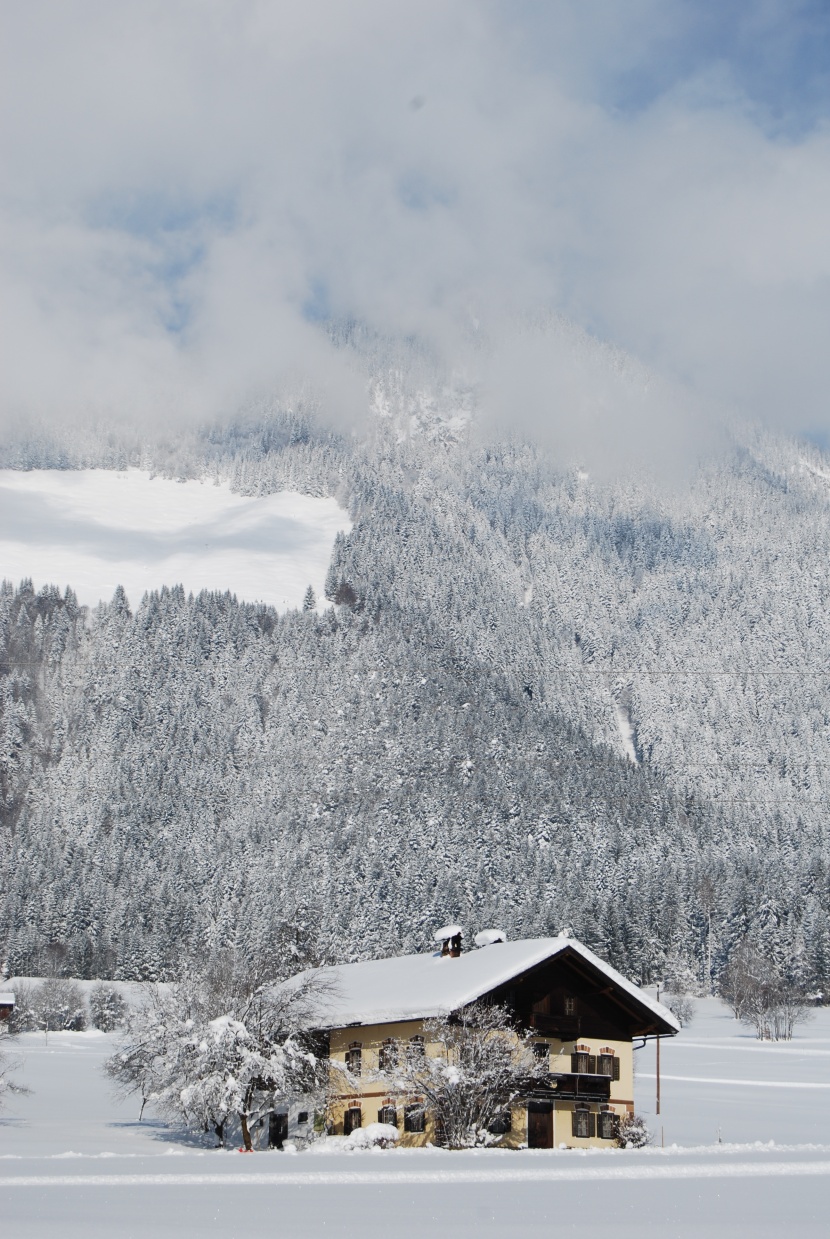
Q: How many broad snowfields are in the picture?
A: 2